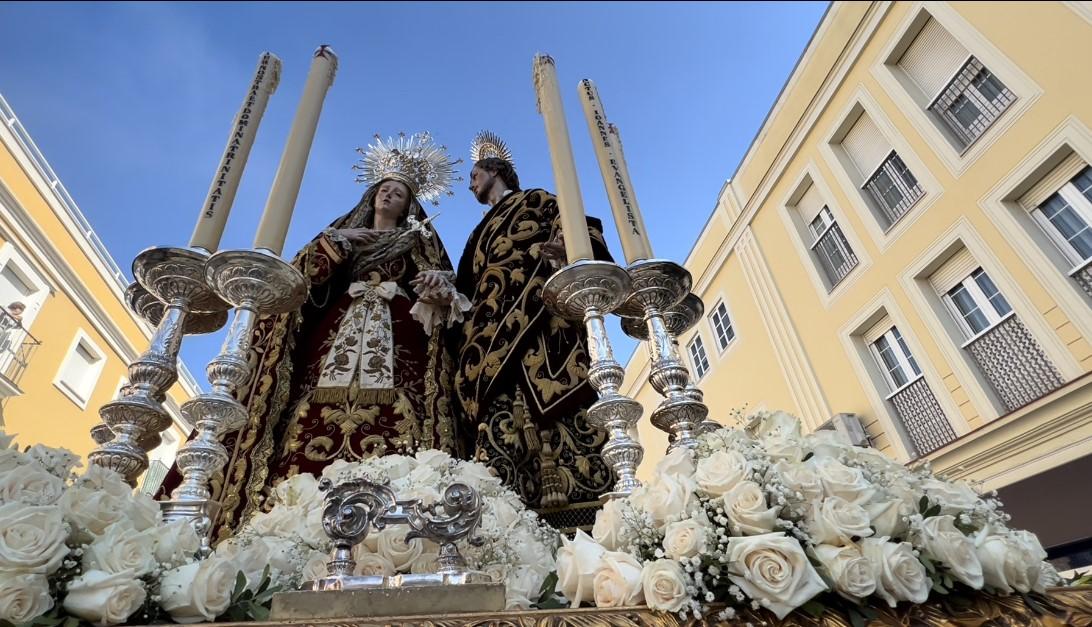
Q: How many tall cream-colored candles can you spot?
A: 5